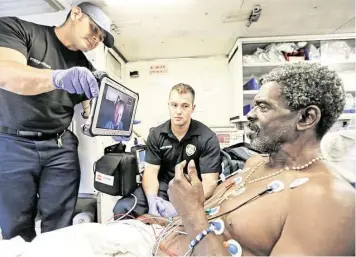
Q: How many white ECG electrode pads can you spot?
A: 7